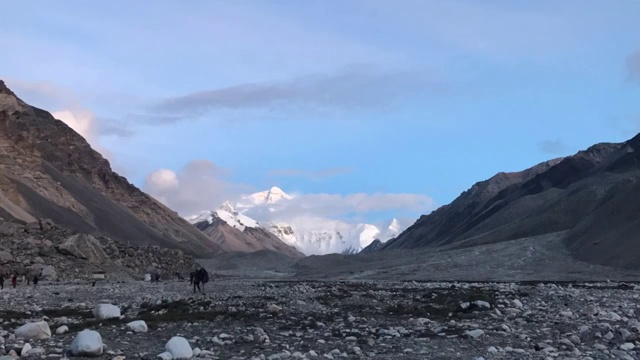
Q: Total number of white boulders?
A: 5